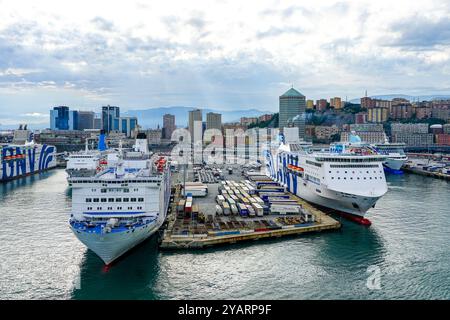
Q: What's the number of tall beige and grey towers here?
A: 3